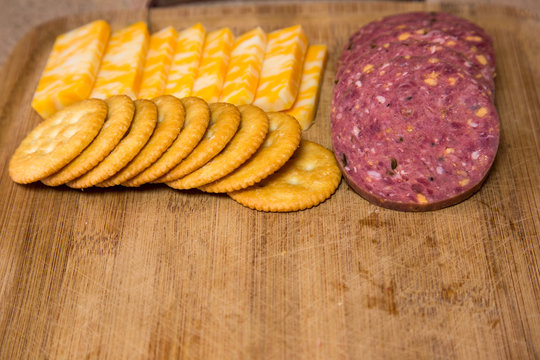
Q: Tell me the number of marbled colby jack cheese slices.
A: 8